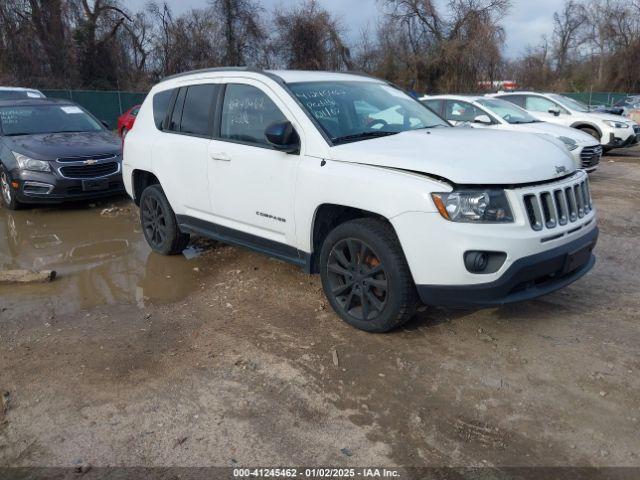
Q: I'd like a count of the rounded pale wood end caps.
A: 0